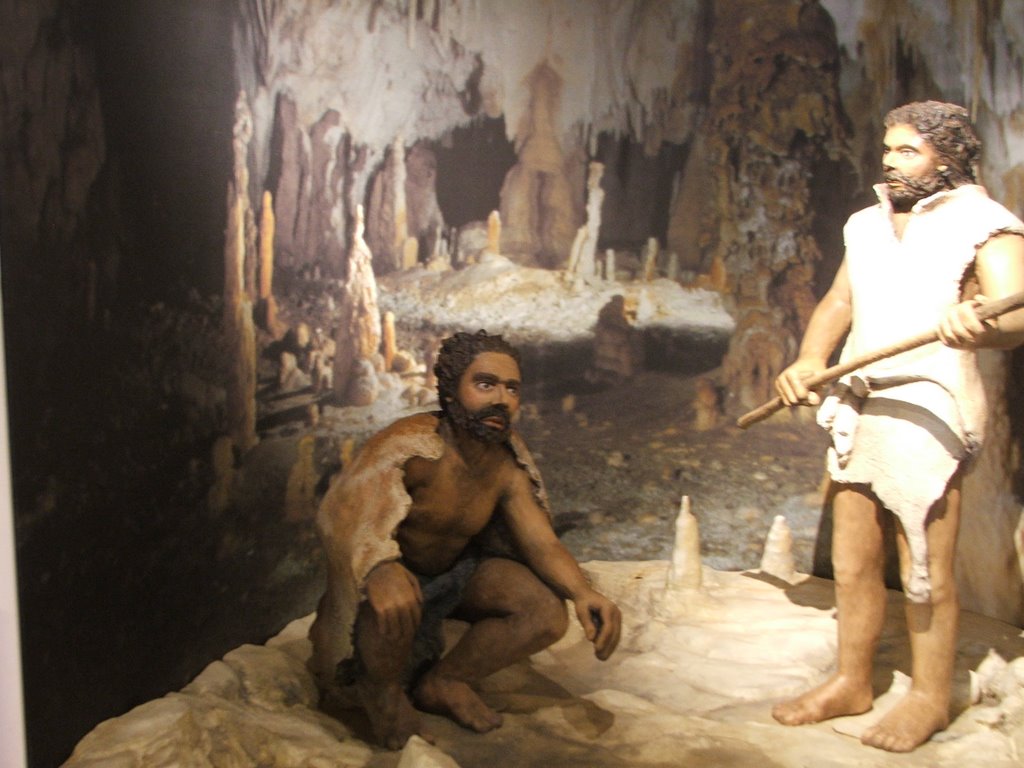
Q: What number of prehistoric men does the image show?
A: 2